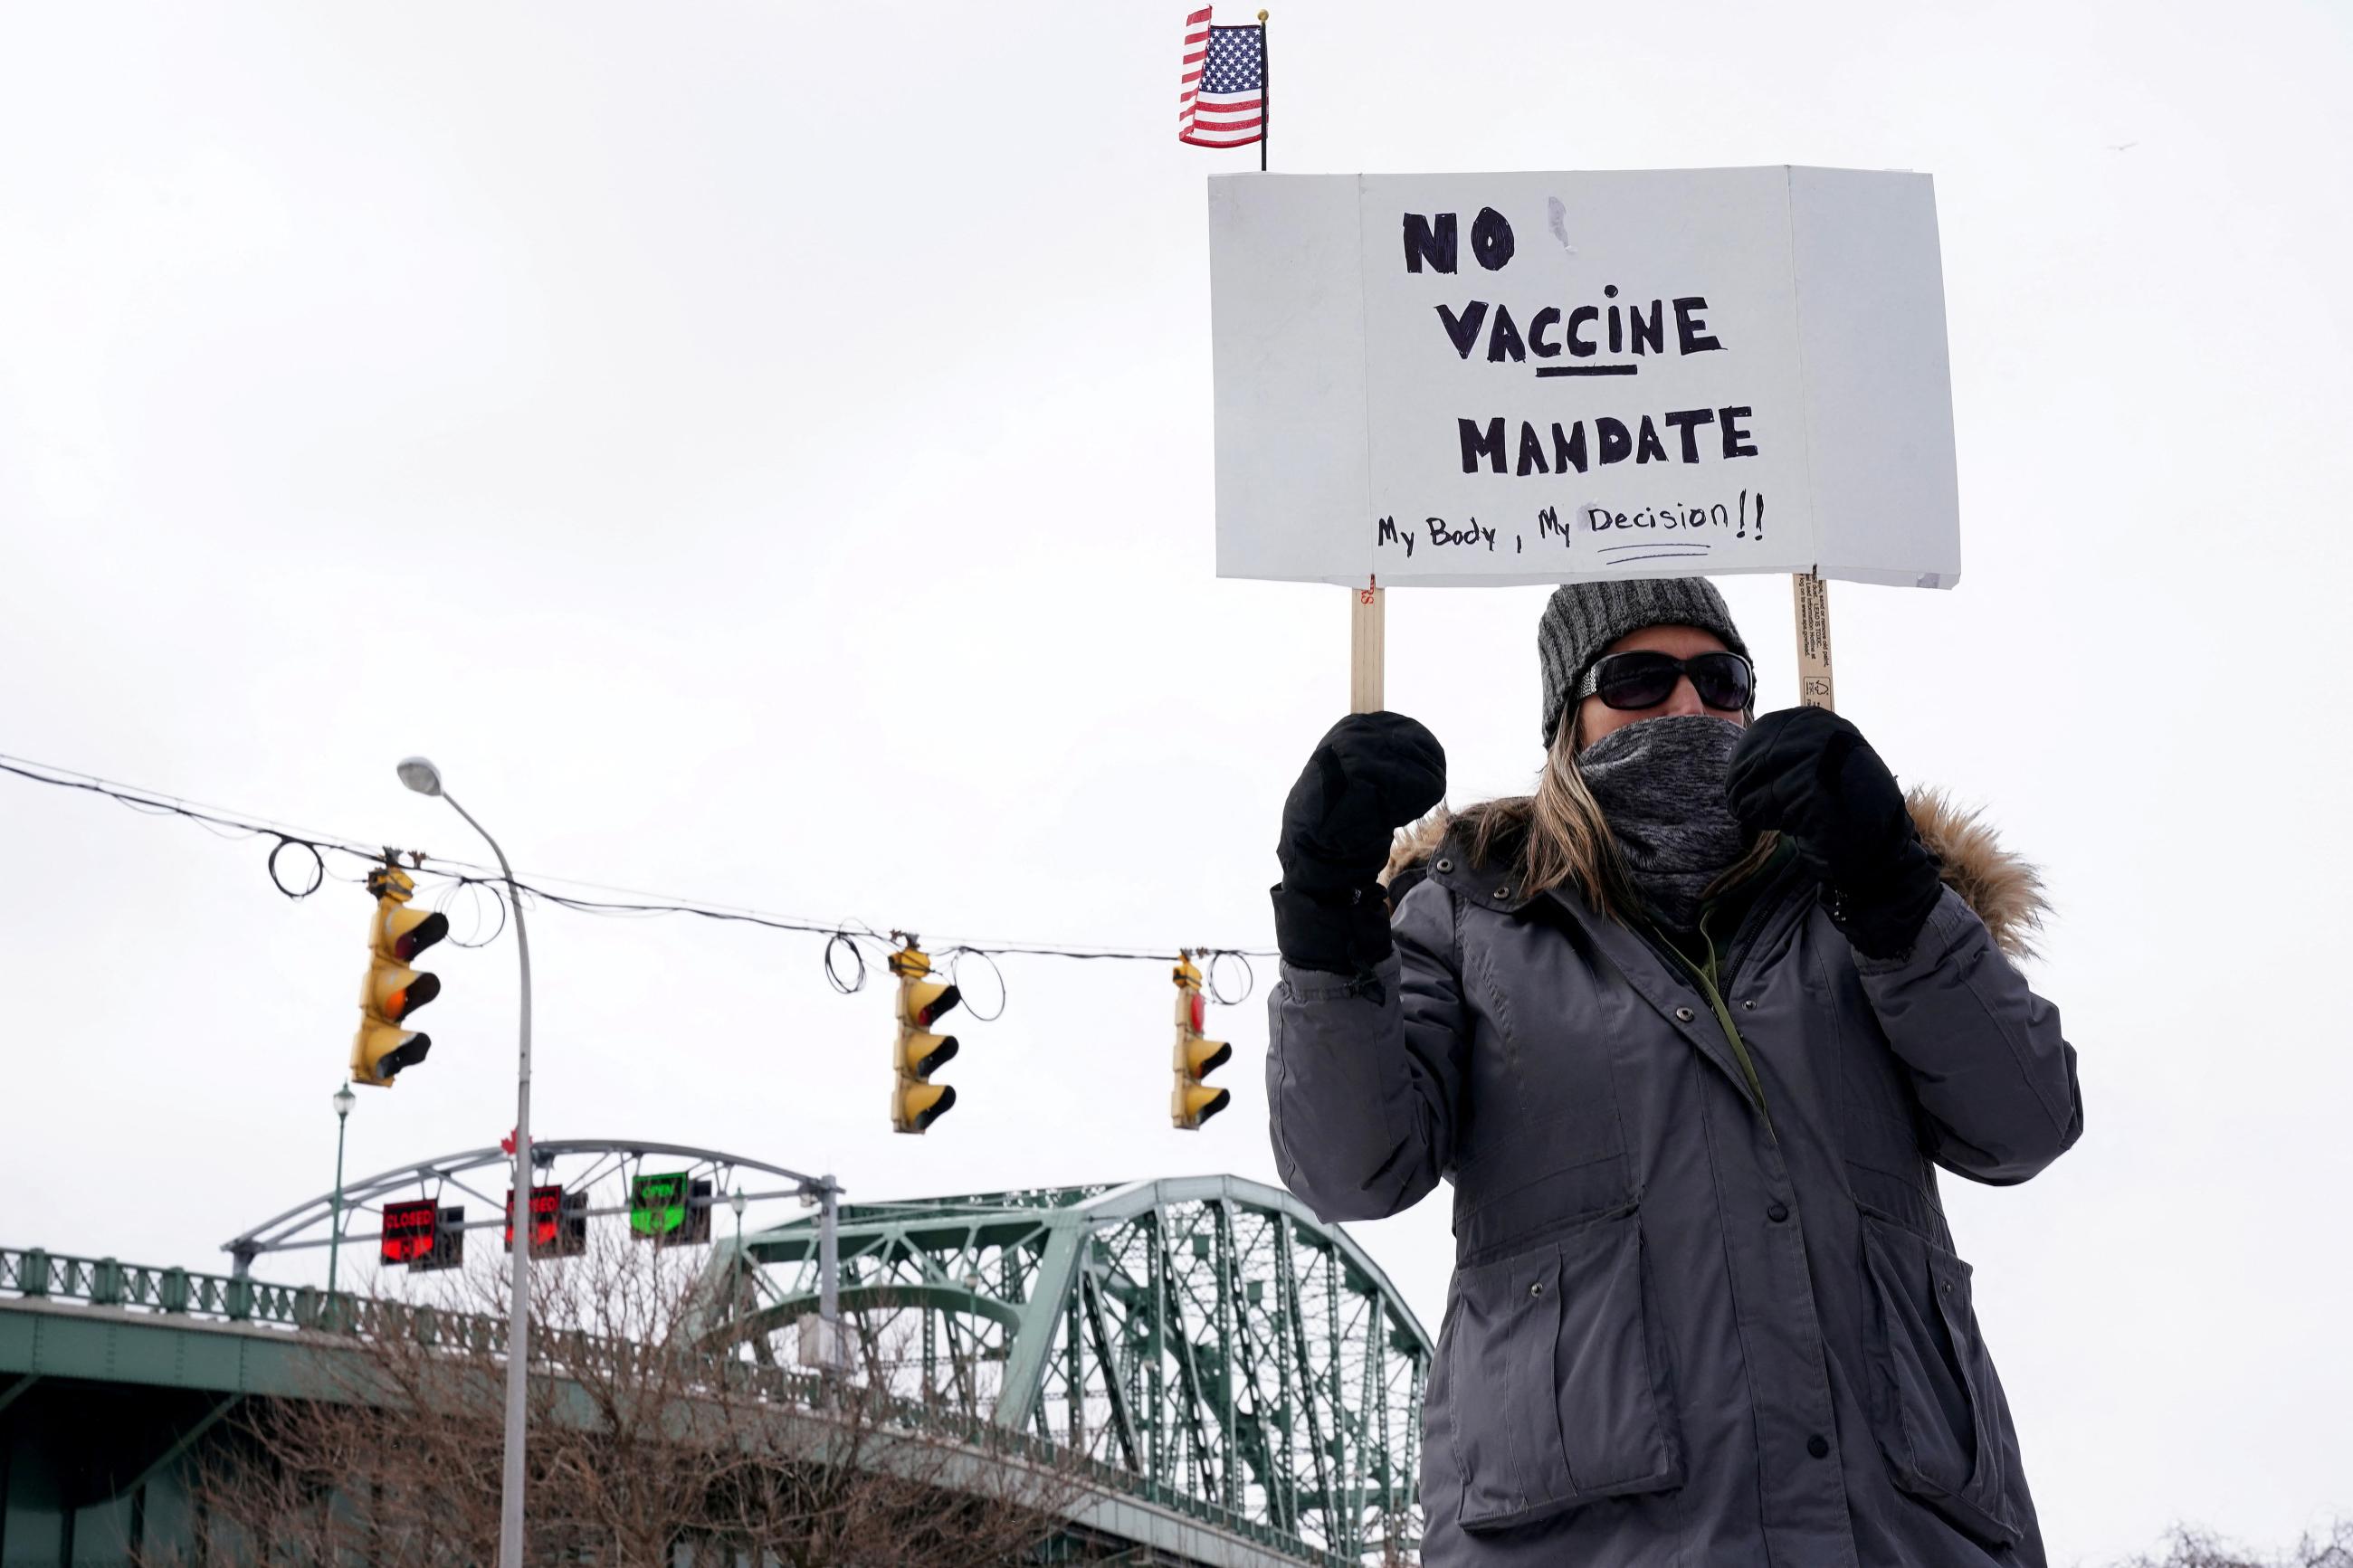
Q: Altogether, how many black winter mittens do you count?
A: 2